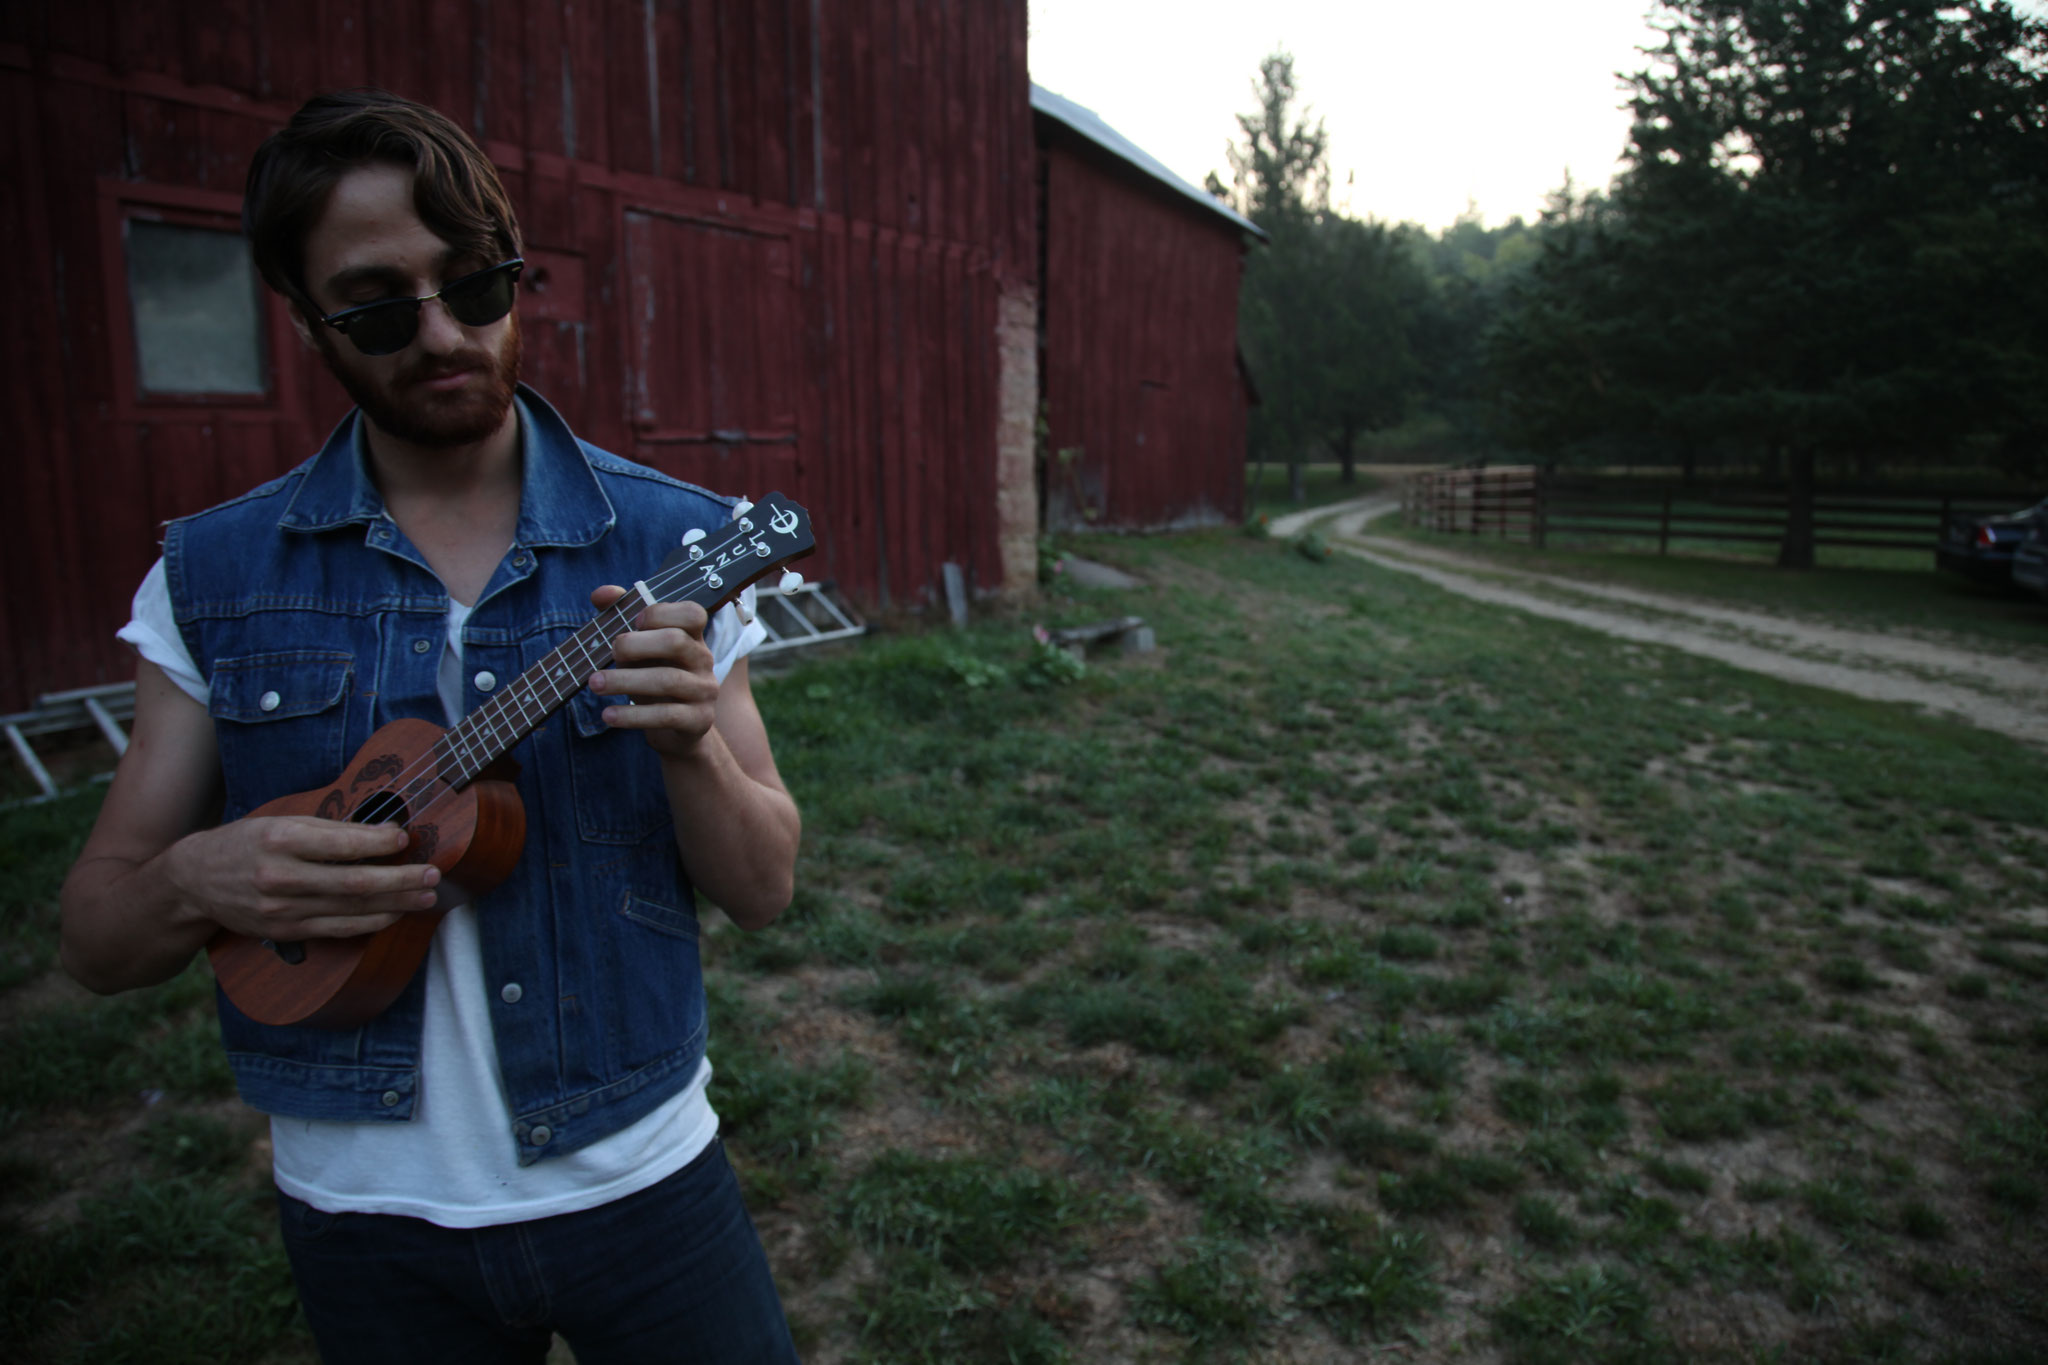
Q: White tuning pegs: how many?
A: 4